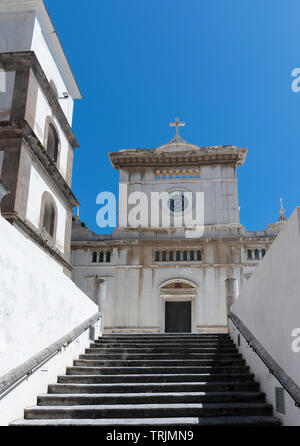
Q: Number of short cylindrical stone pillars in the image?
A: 2